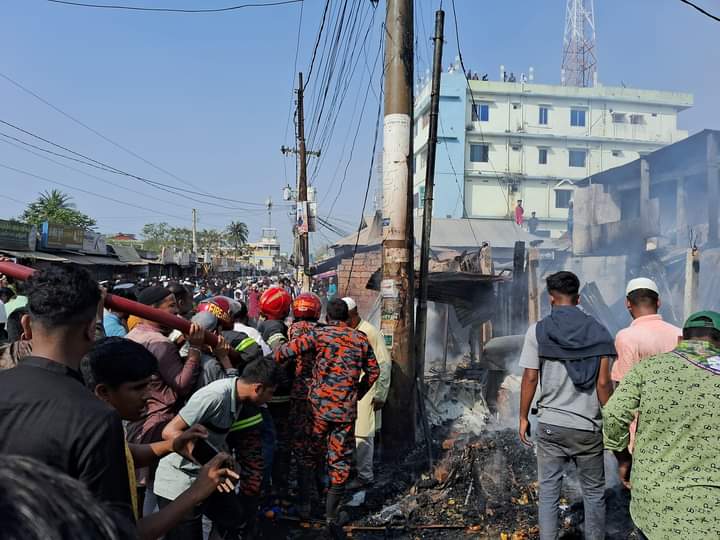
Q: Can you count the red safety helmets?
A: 3